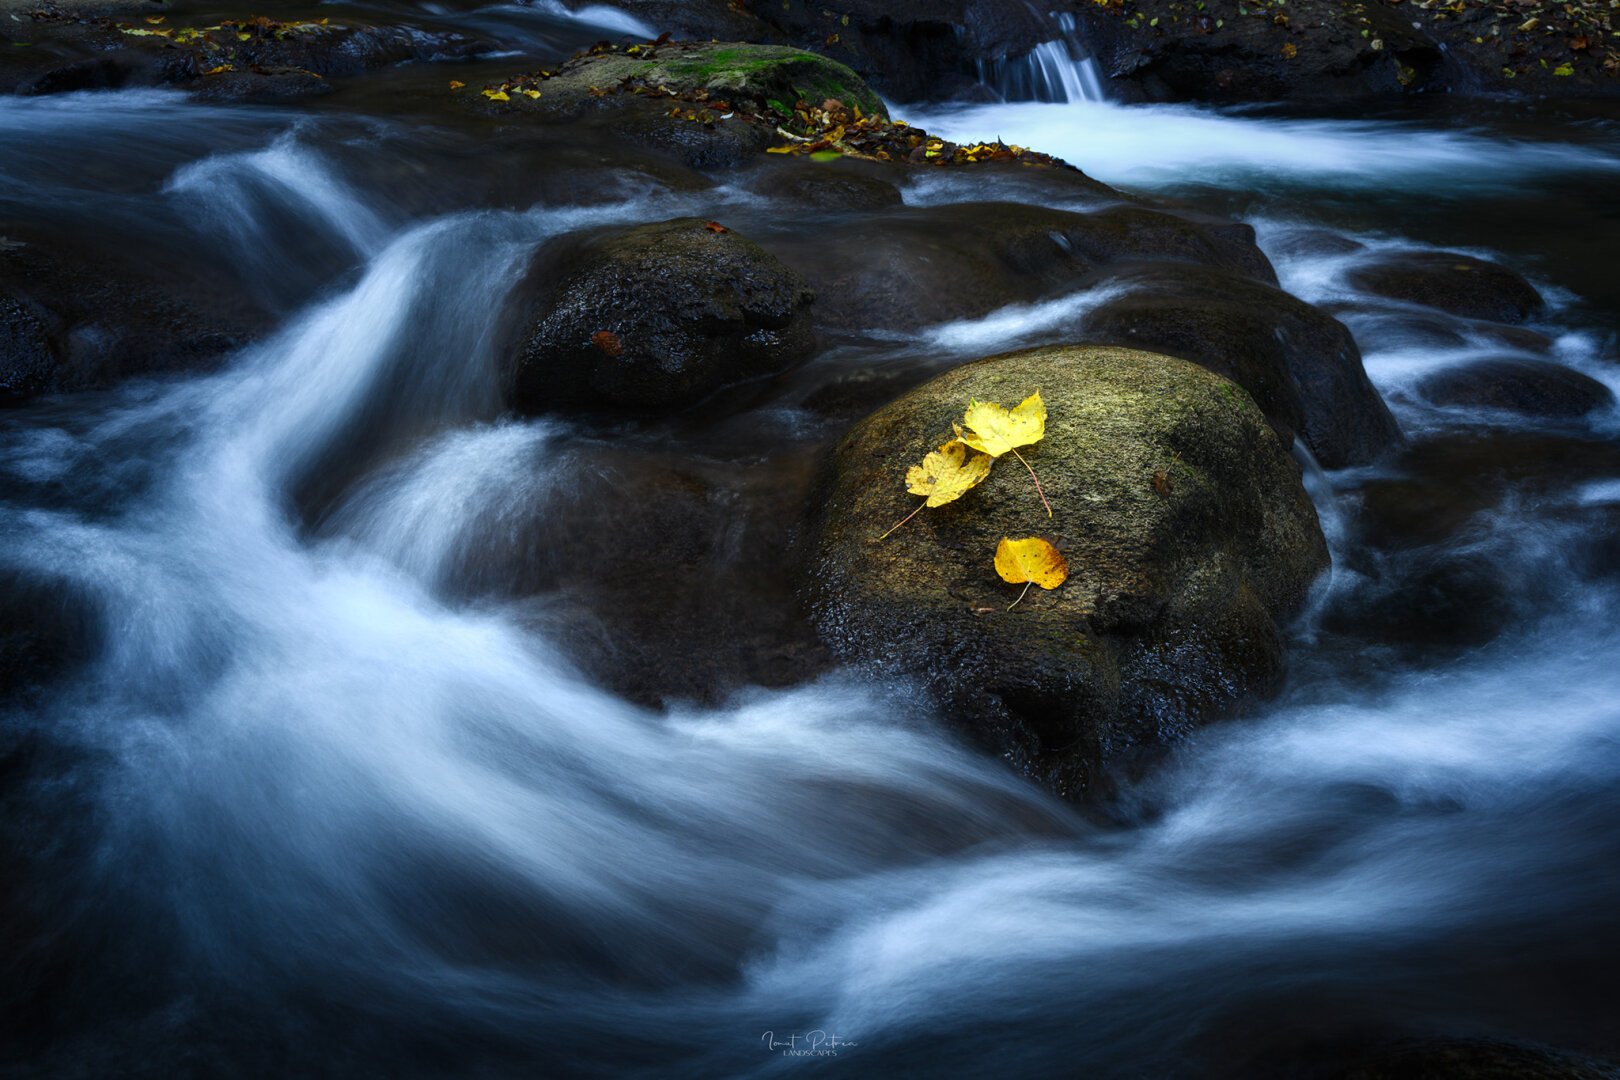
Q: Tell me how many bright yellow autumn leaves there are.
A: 3